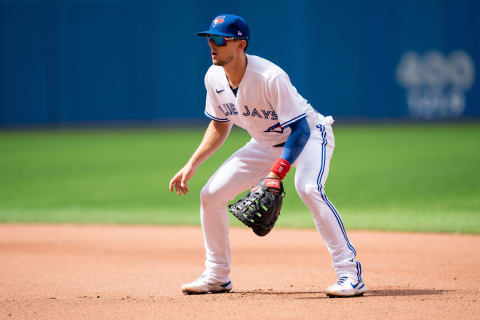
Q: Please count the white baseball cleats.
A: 2